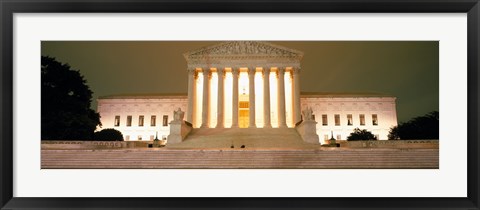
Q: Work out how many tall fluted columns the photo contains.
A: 8